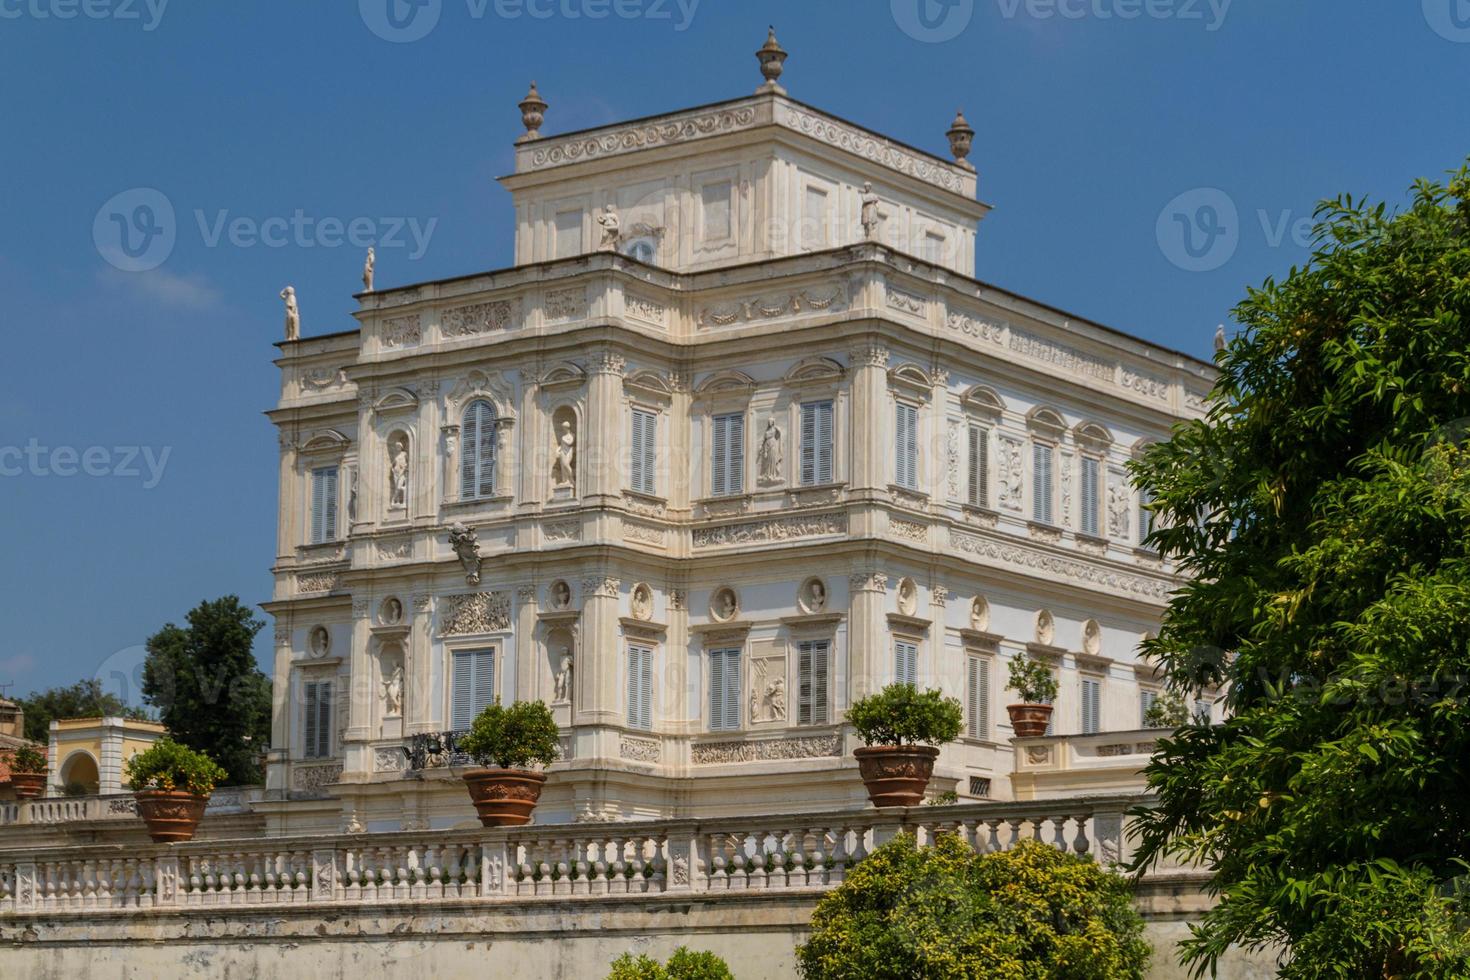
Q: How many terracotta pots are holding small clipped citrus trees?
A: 5